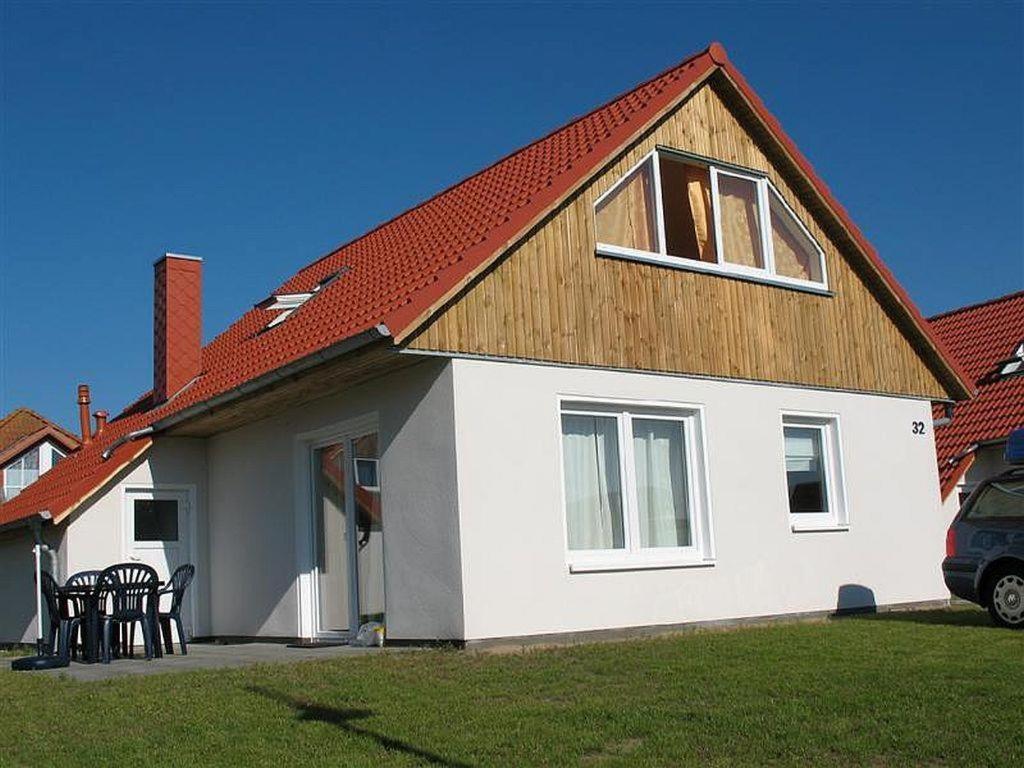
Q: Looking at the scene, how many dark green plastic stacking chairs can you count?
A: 4